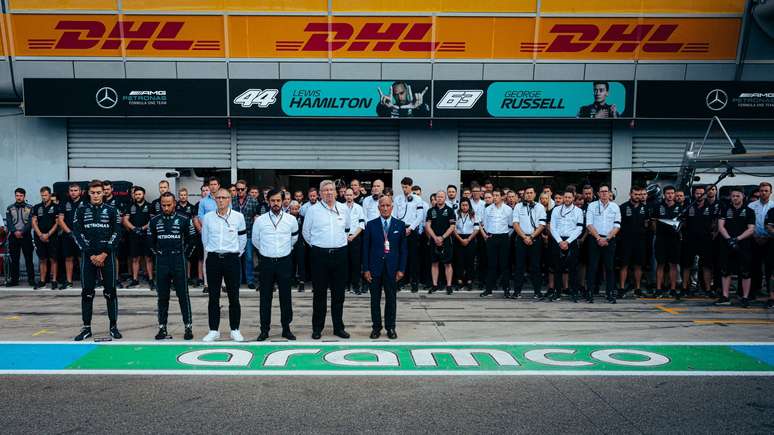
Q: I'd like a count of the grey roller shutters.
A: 4